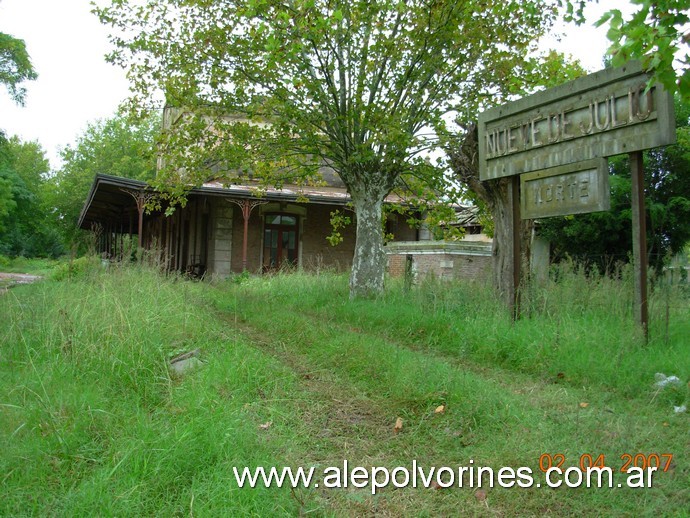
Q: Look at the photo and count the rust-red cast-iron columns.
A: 2